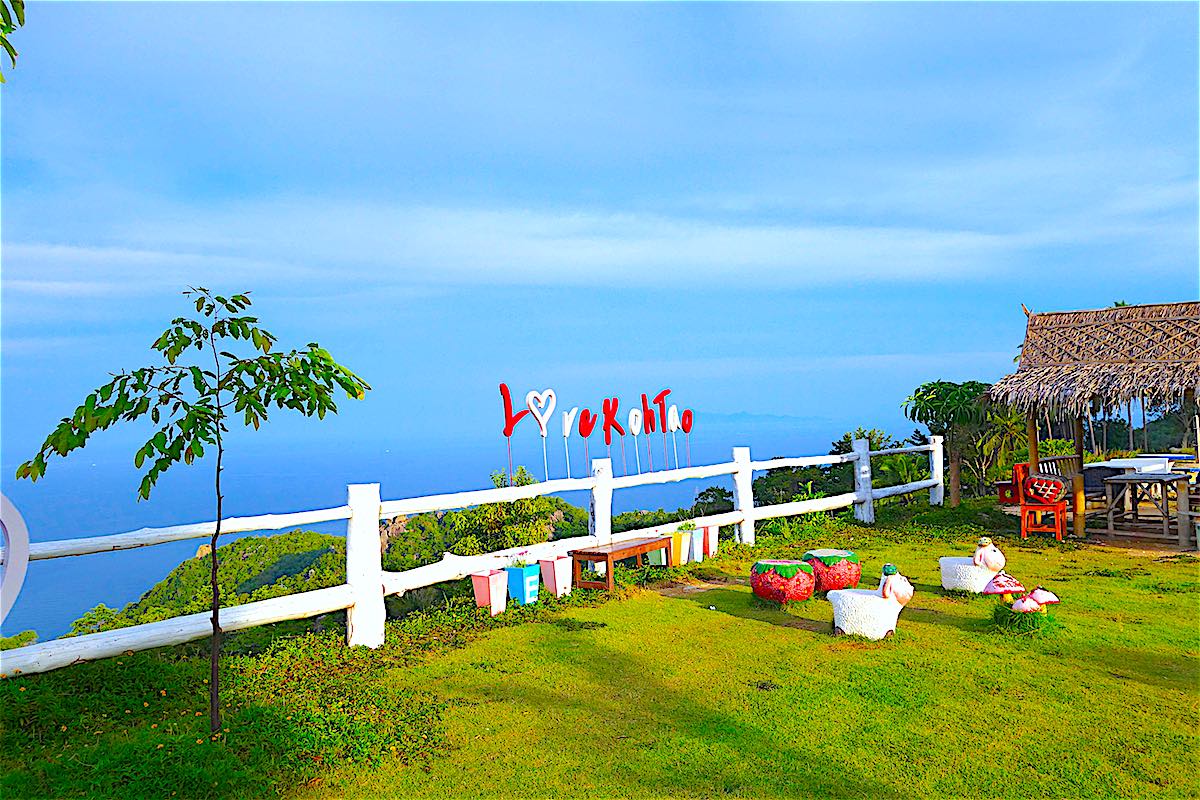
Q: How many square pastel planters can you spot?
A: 7